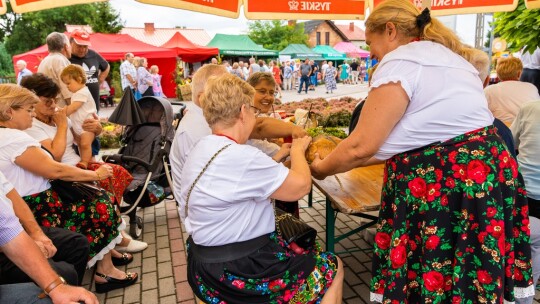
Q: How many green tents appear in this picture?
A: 3